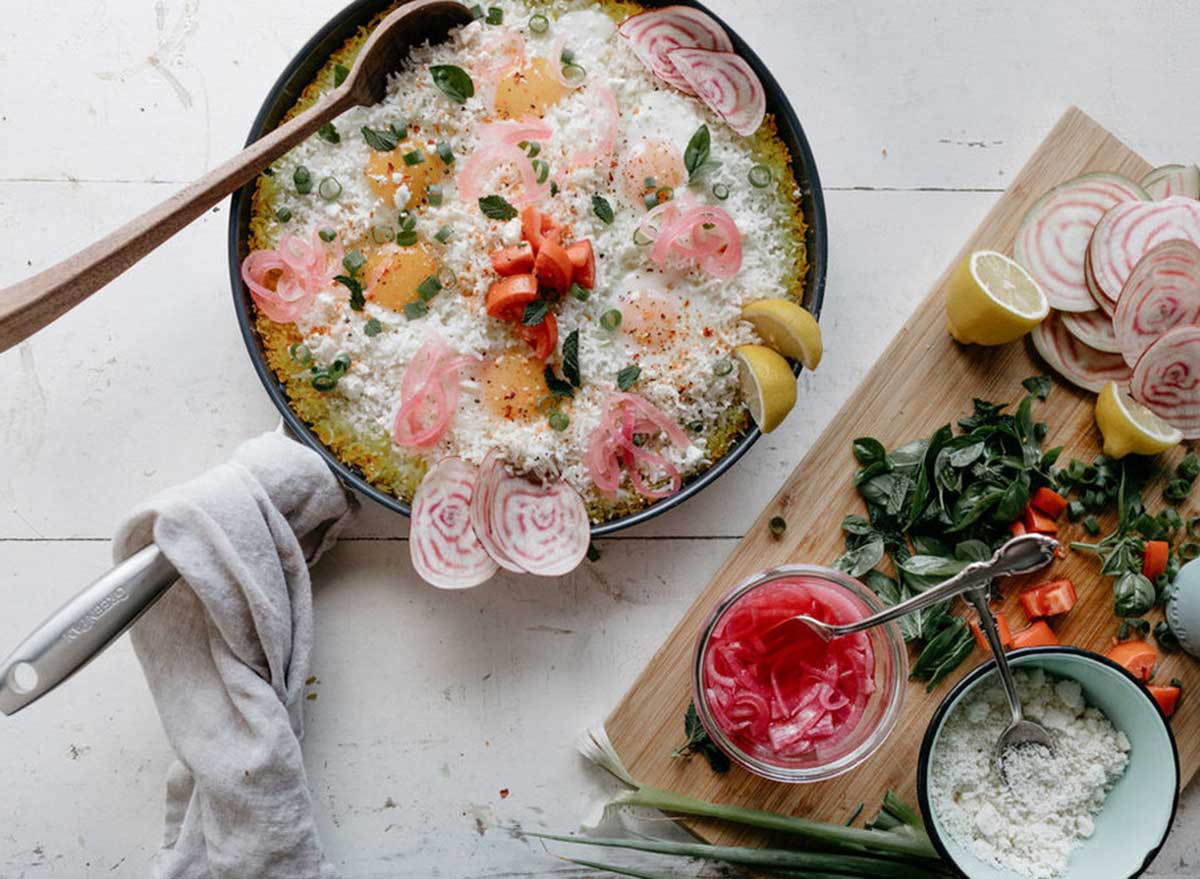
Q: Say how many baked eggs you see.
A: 6